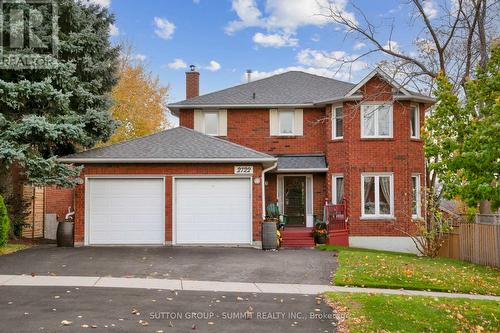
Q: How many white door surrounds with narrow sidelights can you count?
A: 1